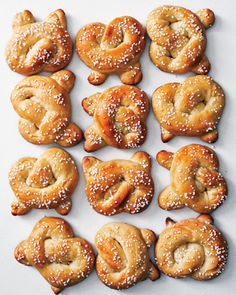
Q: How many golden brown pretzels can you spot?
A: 12